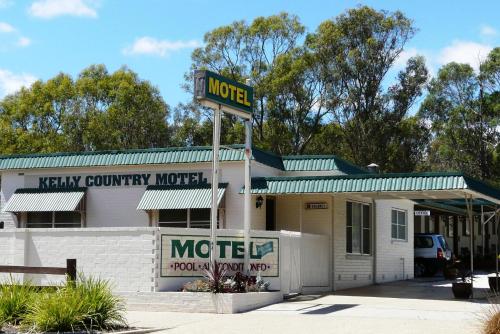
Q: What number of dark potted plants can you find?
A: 2